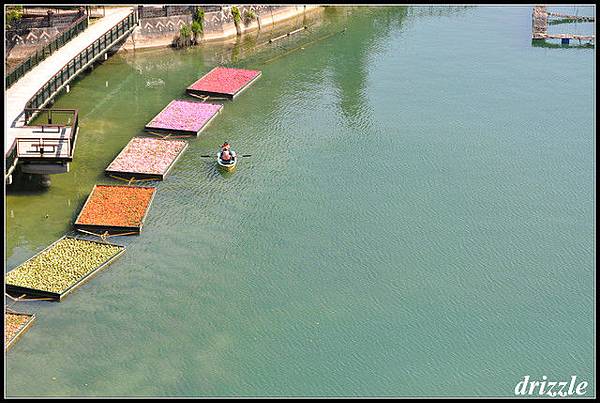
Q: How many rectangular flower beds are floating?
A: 6